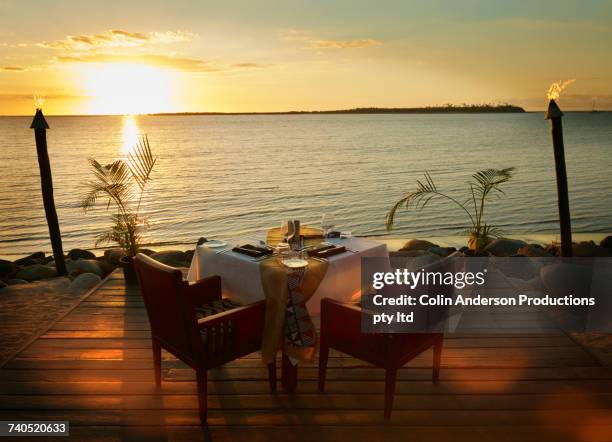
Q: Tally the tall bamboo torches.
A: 2